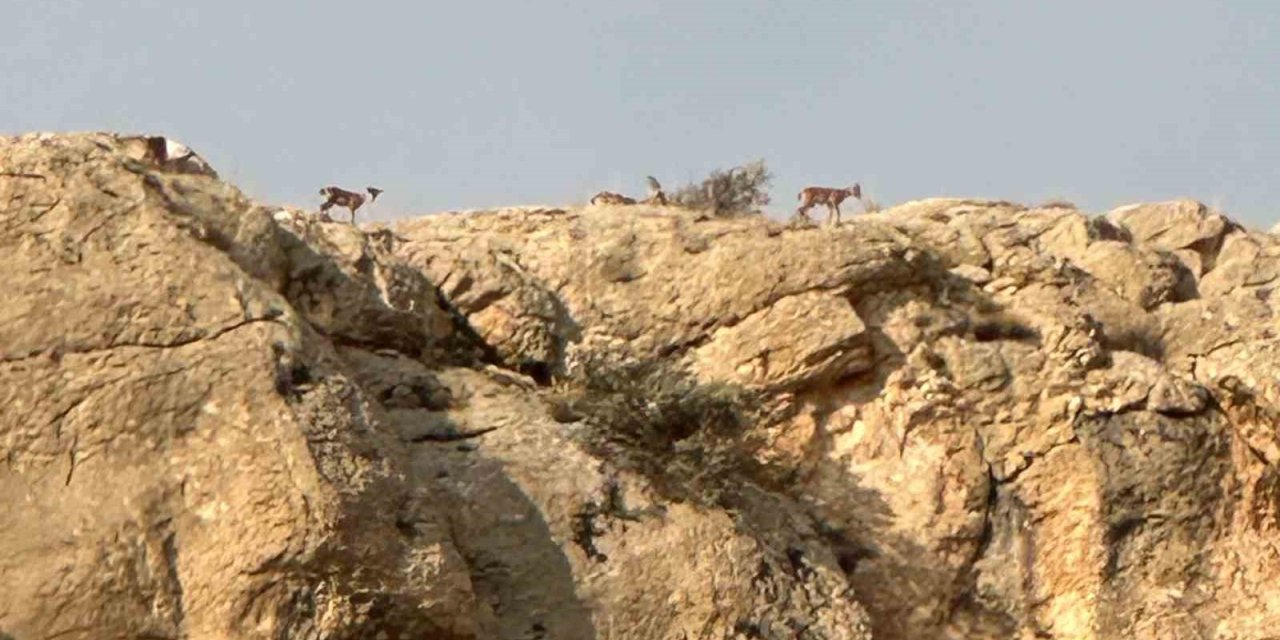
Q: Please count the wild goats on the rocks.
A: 2